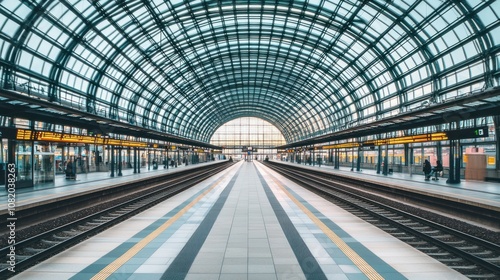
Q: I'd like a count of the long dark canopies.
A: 2